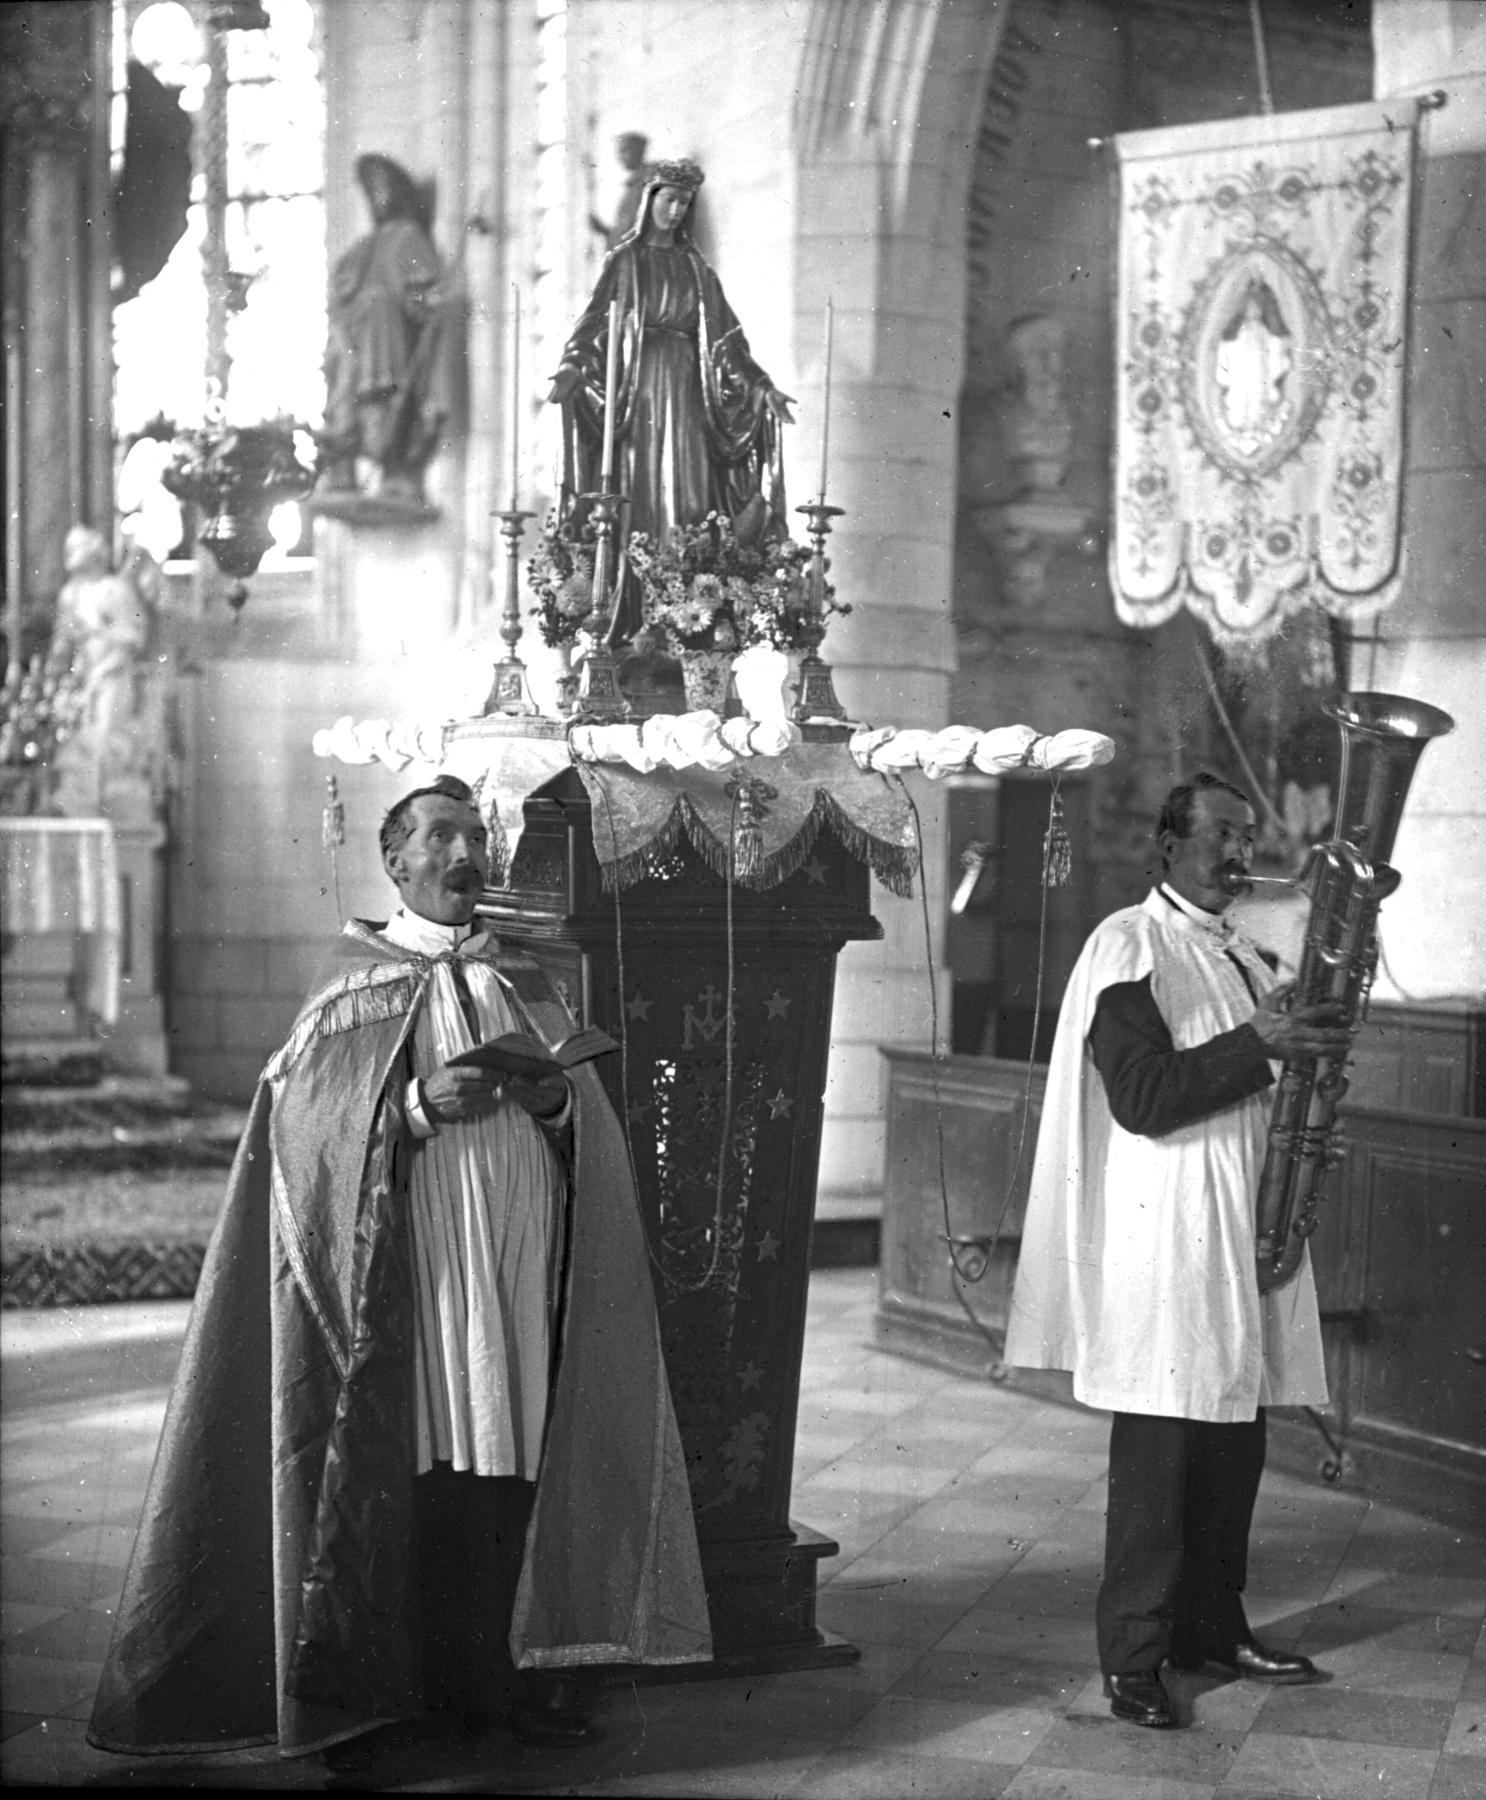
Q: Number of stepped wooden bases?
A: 1